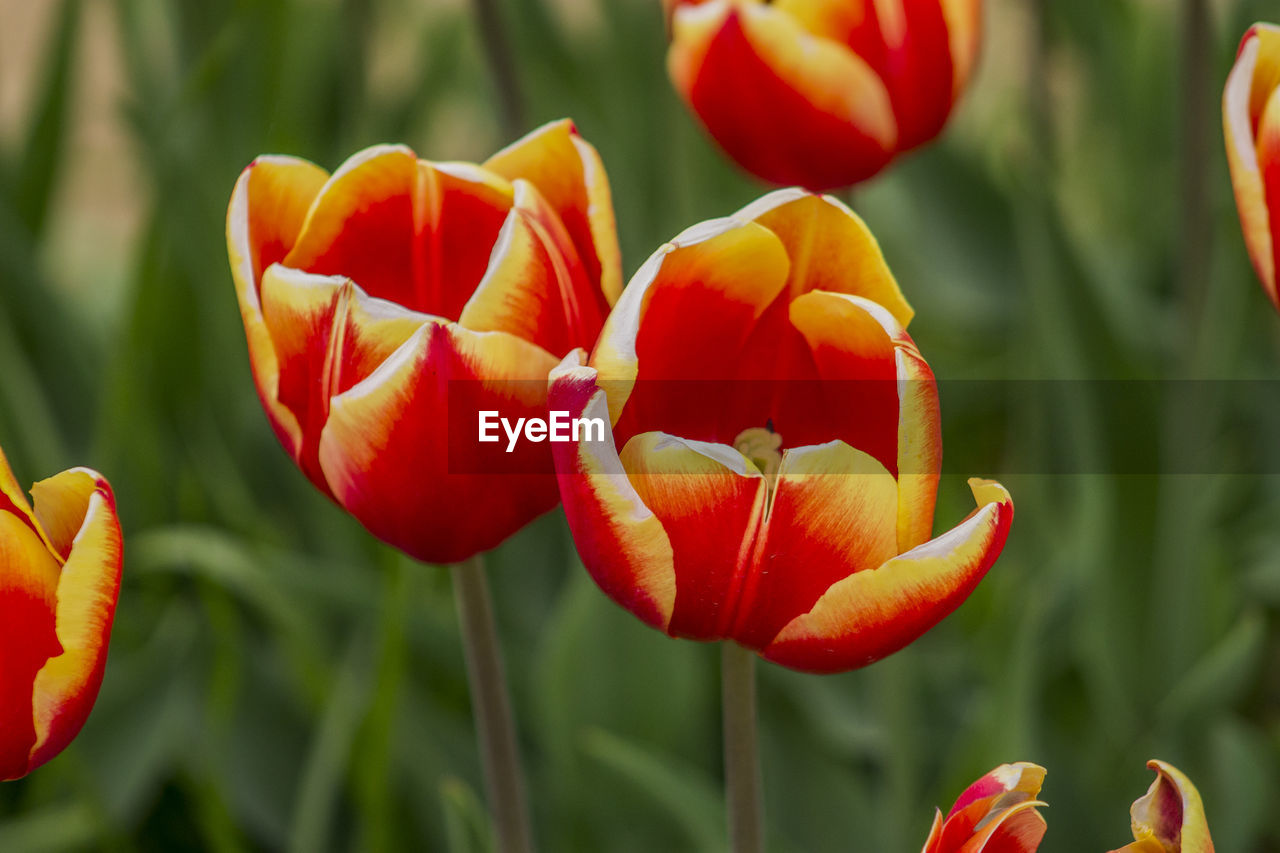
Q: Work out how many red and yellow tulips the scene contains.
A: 7